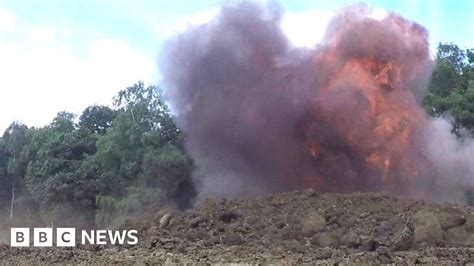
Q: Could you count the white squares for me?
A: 3